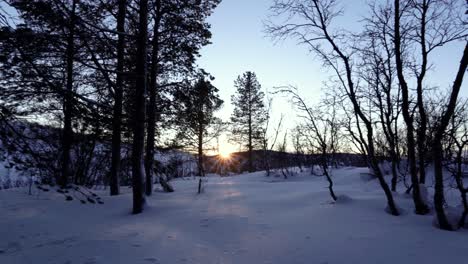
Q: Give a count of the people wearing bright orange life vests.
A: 0